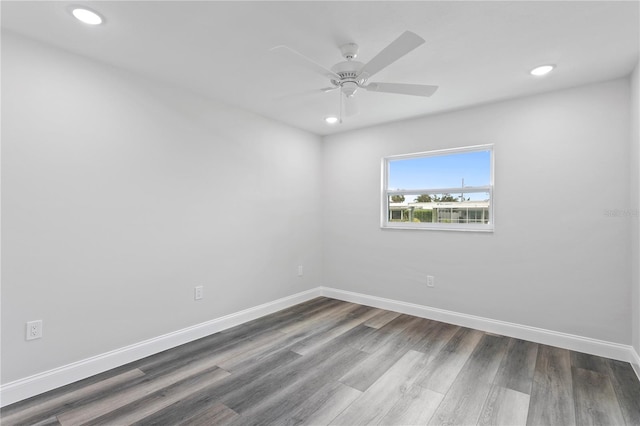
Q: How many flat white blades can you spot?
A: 5